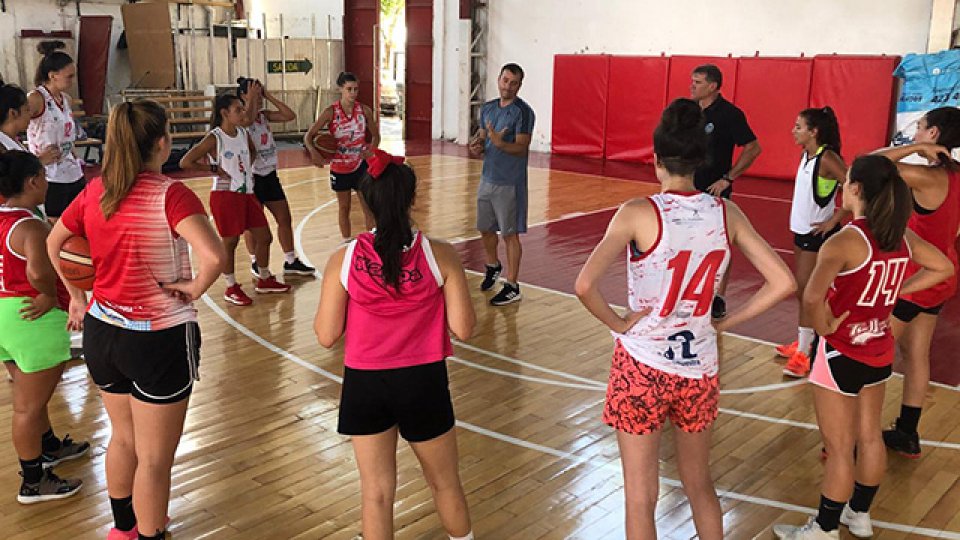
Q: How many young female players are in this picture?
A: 12